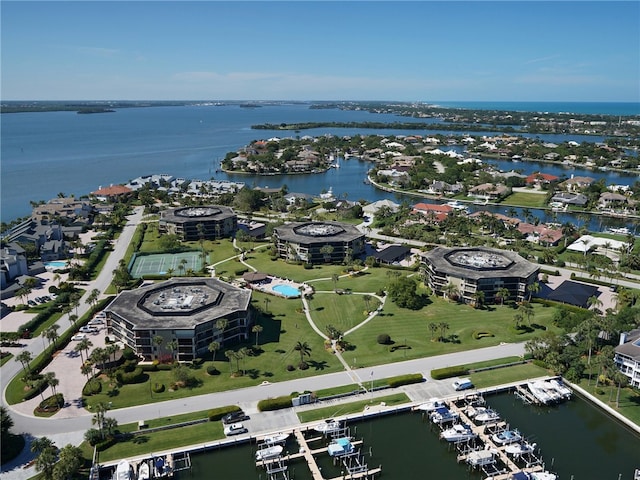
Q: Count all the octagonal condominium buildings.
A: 4